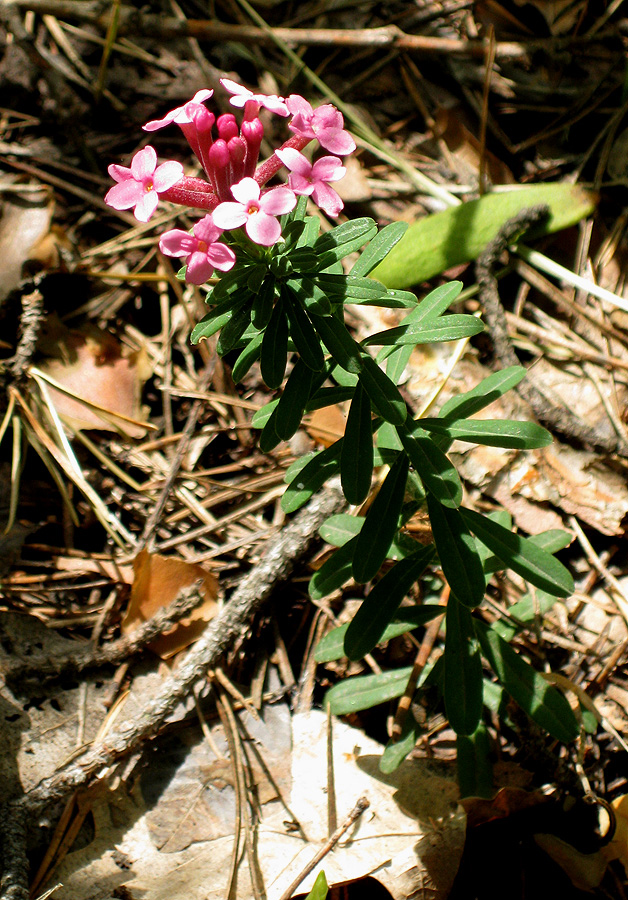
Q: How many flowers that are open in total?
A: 7